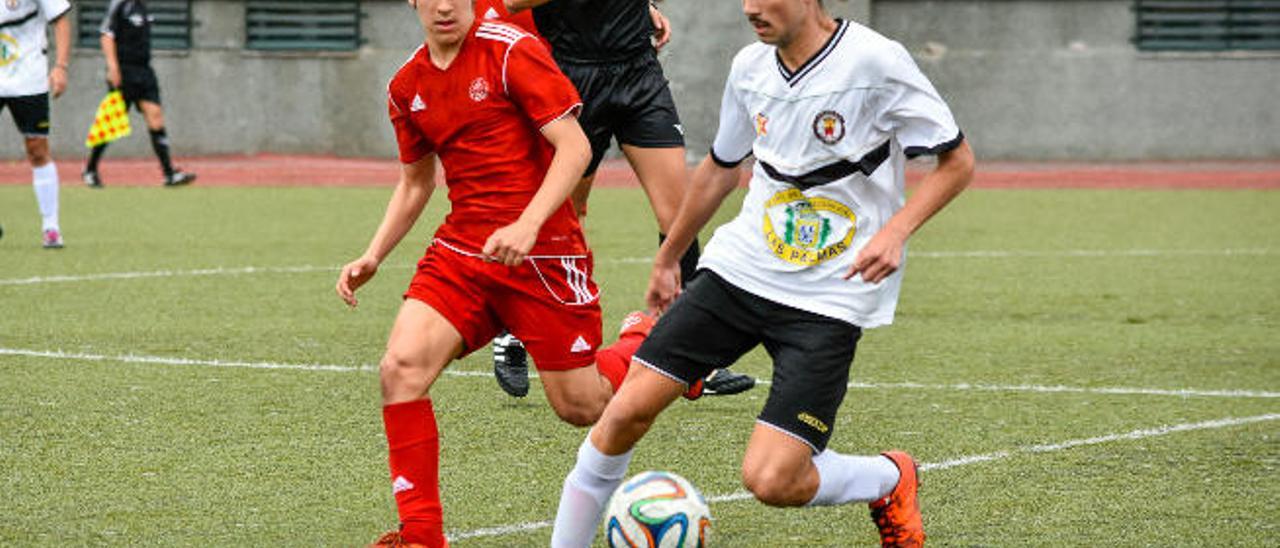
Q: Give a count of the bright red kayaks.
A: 0